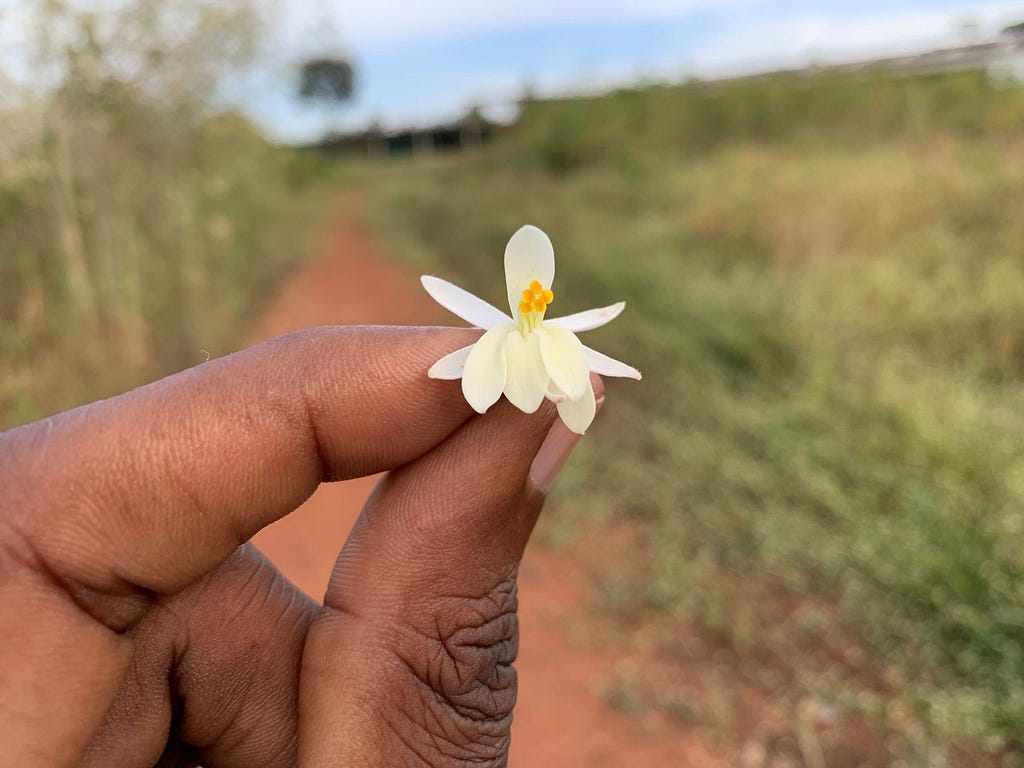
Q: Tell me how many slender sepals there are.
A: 4